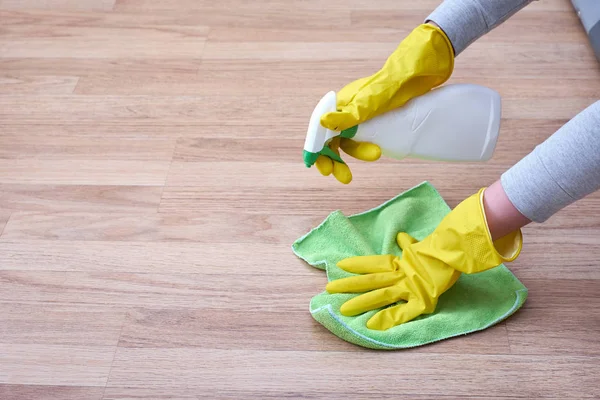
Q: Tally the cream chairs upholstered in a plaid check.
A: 0